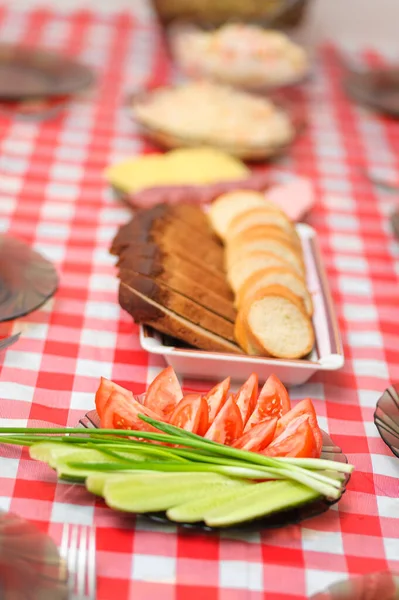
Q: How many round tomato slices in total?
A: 0